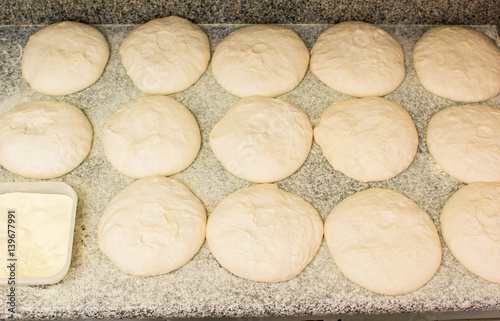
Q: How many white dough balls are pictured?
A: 14